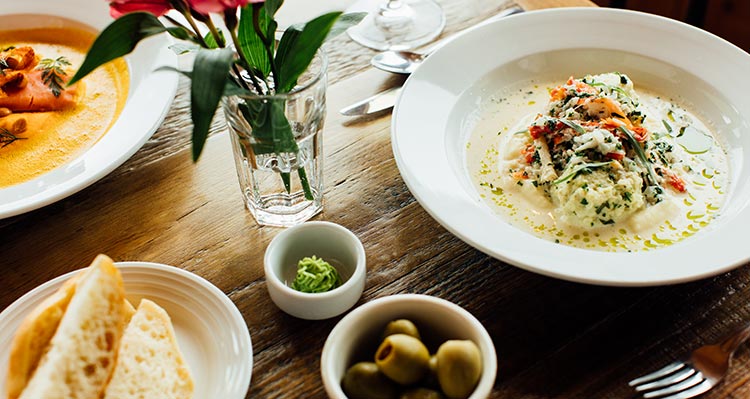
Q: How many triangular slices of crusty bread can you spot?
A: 3